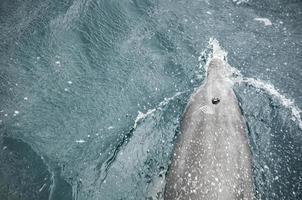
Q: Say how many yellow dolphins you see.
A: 0